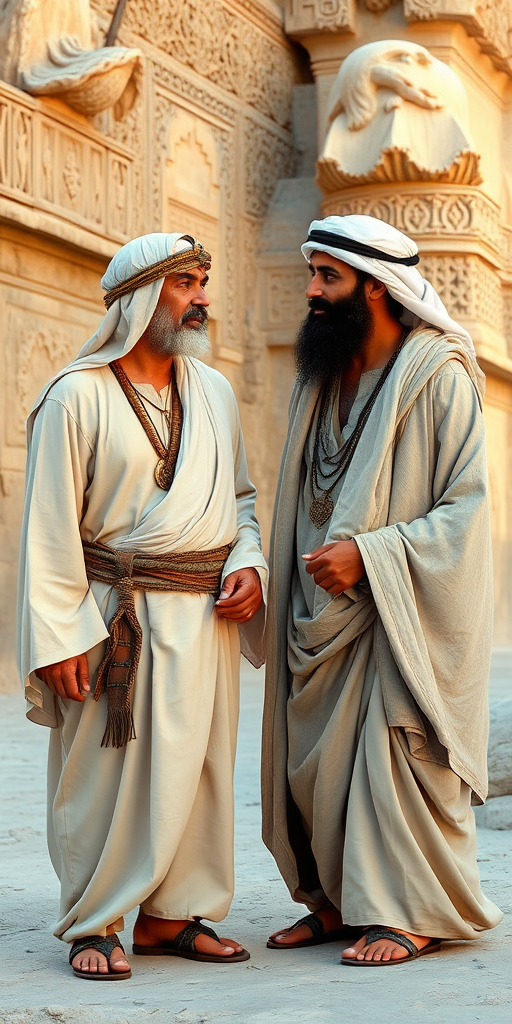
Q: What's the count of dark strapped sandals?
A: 4